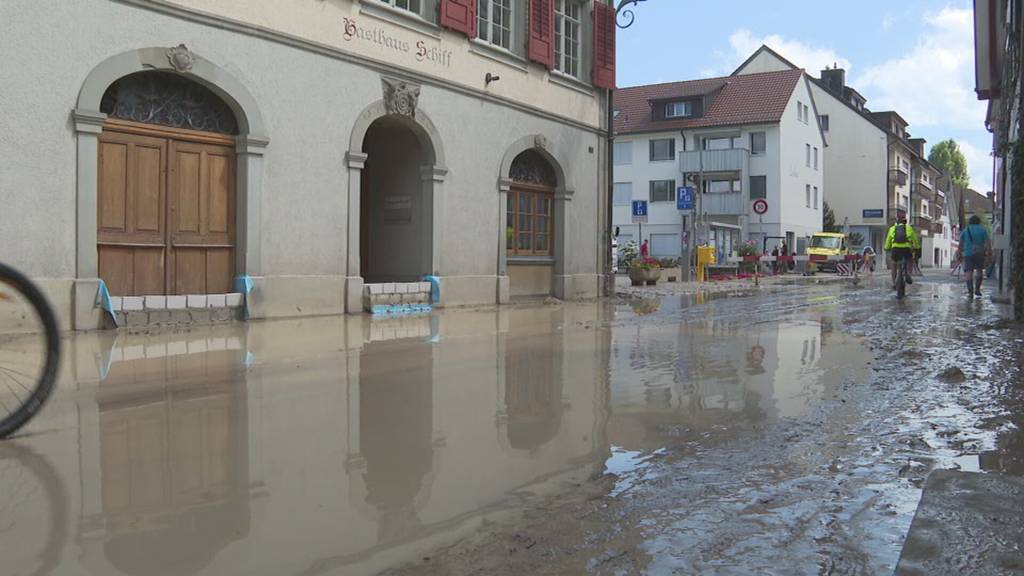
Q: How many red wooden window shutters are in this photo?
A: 3